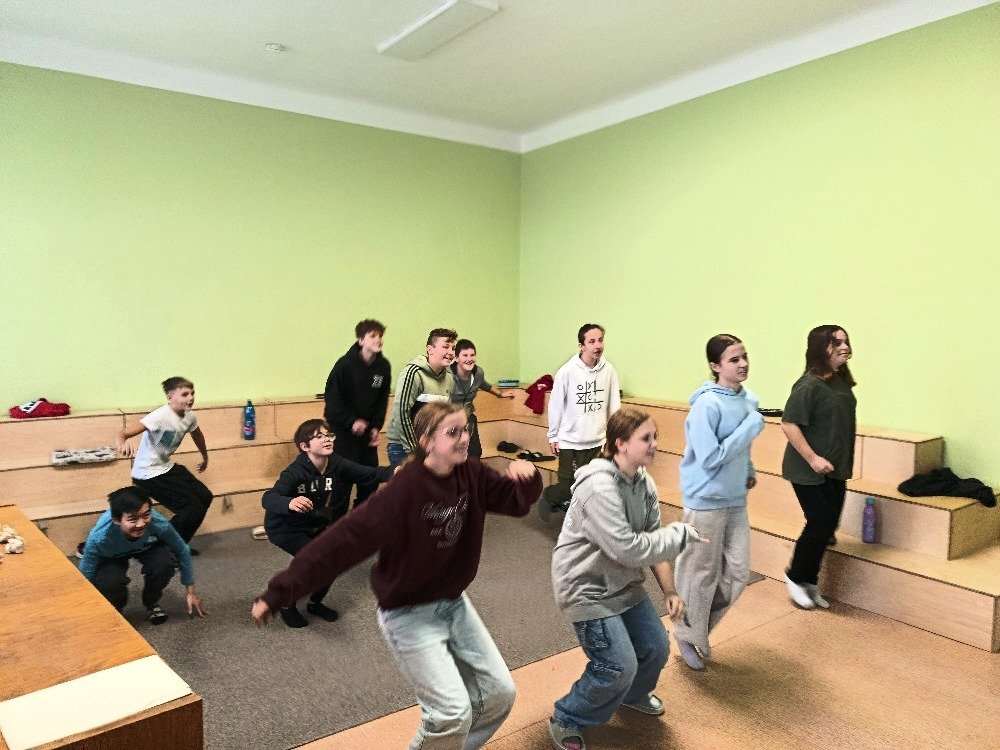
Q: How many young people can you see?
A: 11